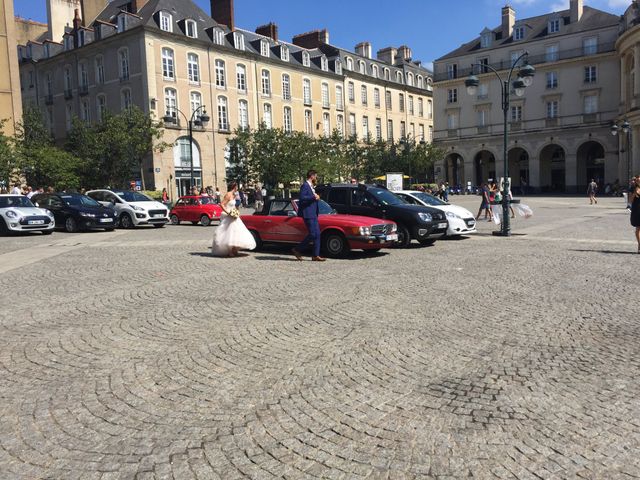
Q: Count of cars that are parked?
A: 7